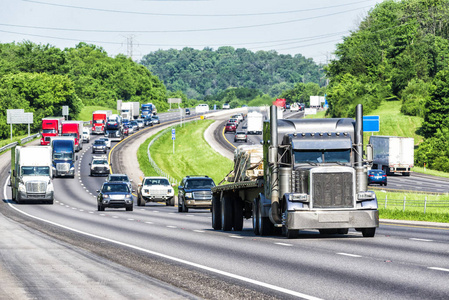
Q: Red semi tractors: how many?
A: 3